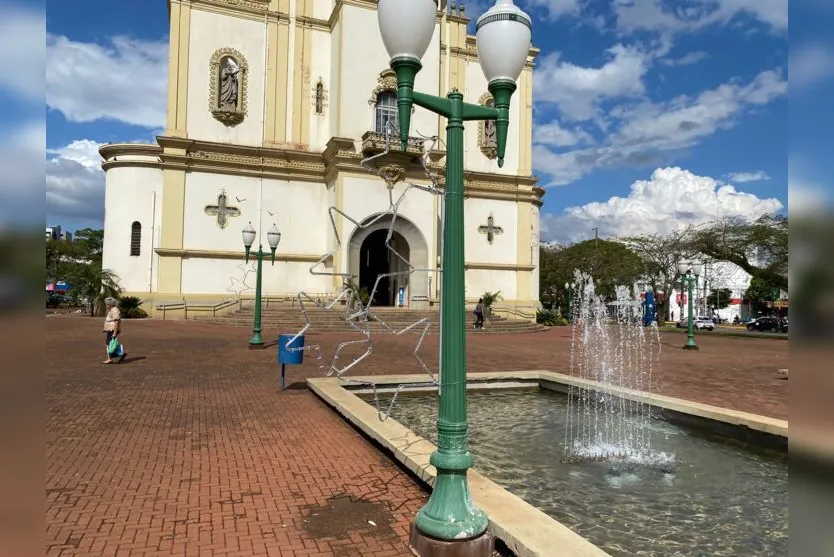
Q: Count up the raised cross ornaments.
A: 2